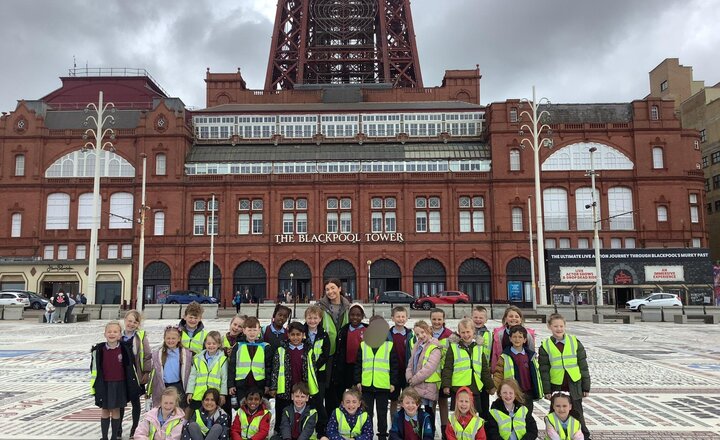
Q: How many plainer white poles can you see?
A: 4